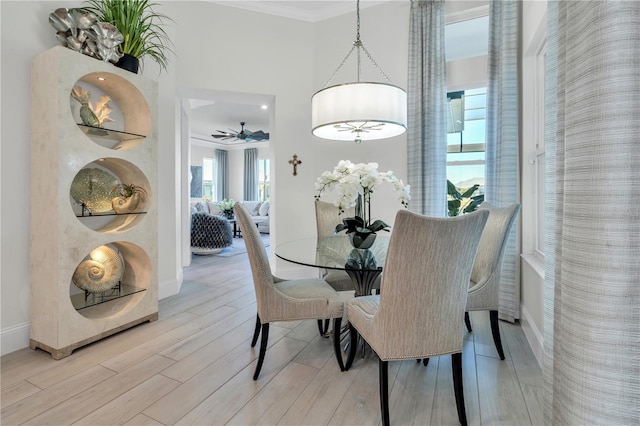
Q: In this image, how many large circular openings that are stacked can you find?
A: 3